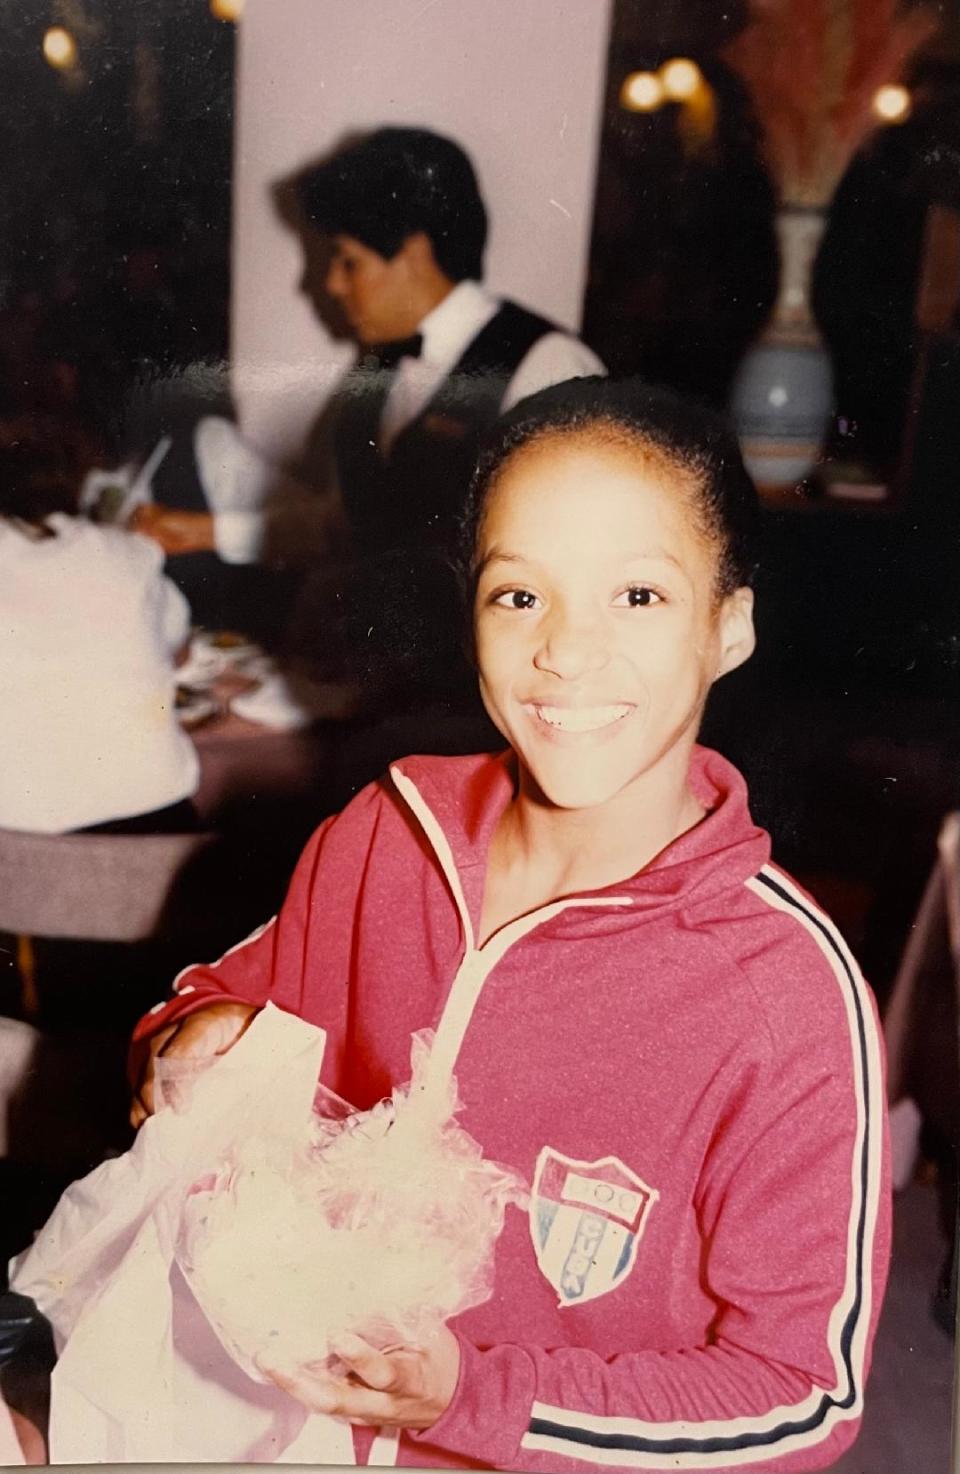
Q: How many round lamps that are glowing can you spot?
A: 5